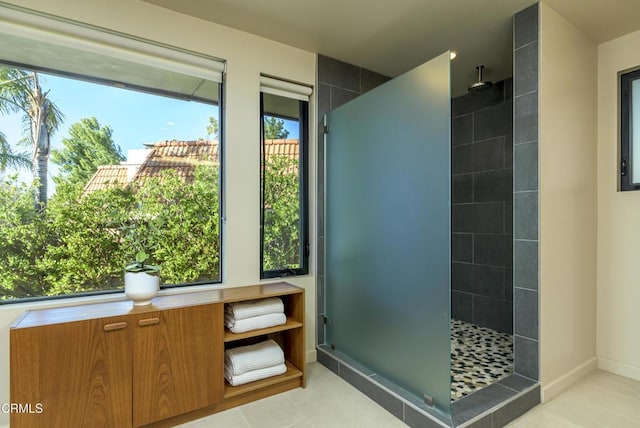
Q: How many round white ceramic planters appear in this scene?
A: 1